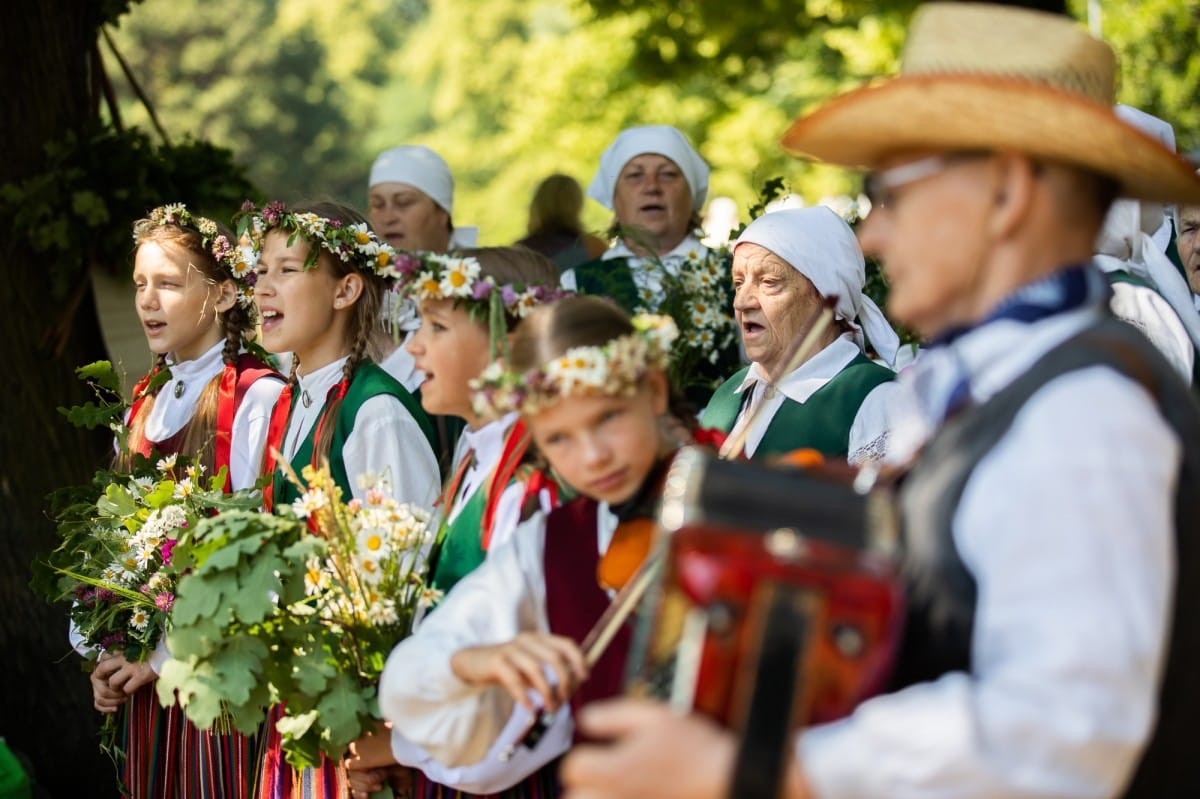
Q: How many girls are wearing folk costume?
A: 4